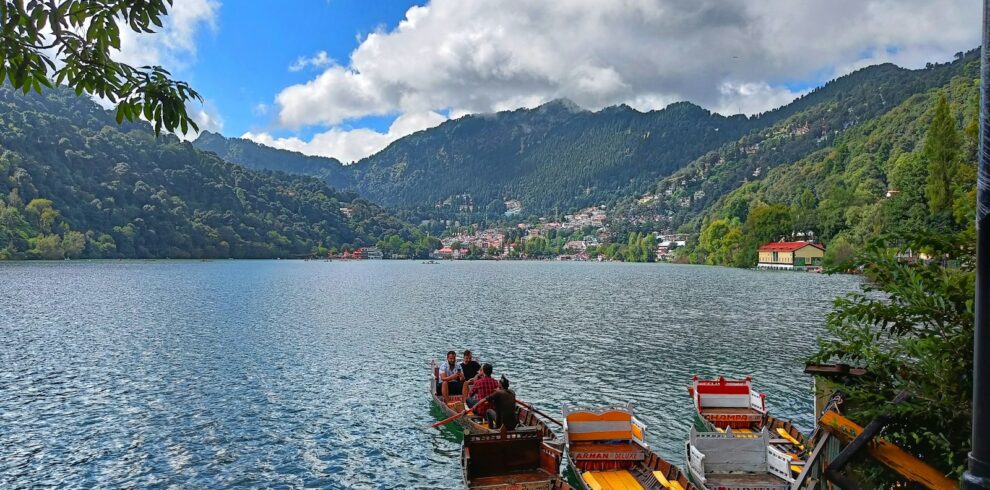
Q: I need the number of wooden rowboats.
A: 5